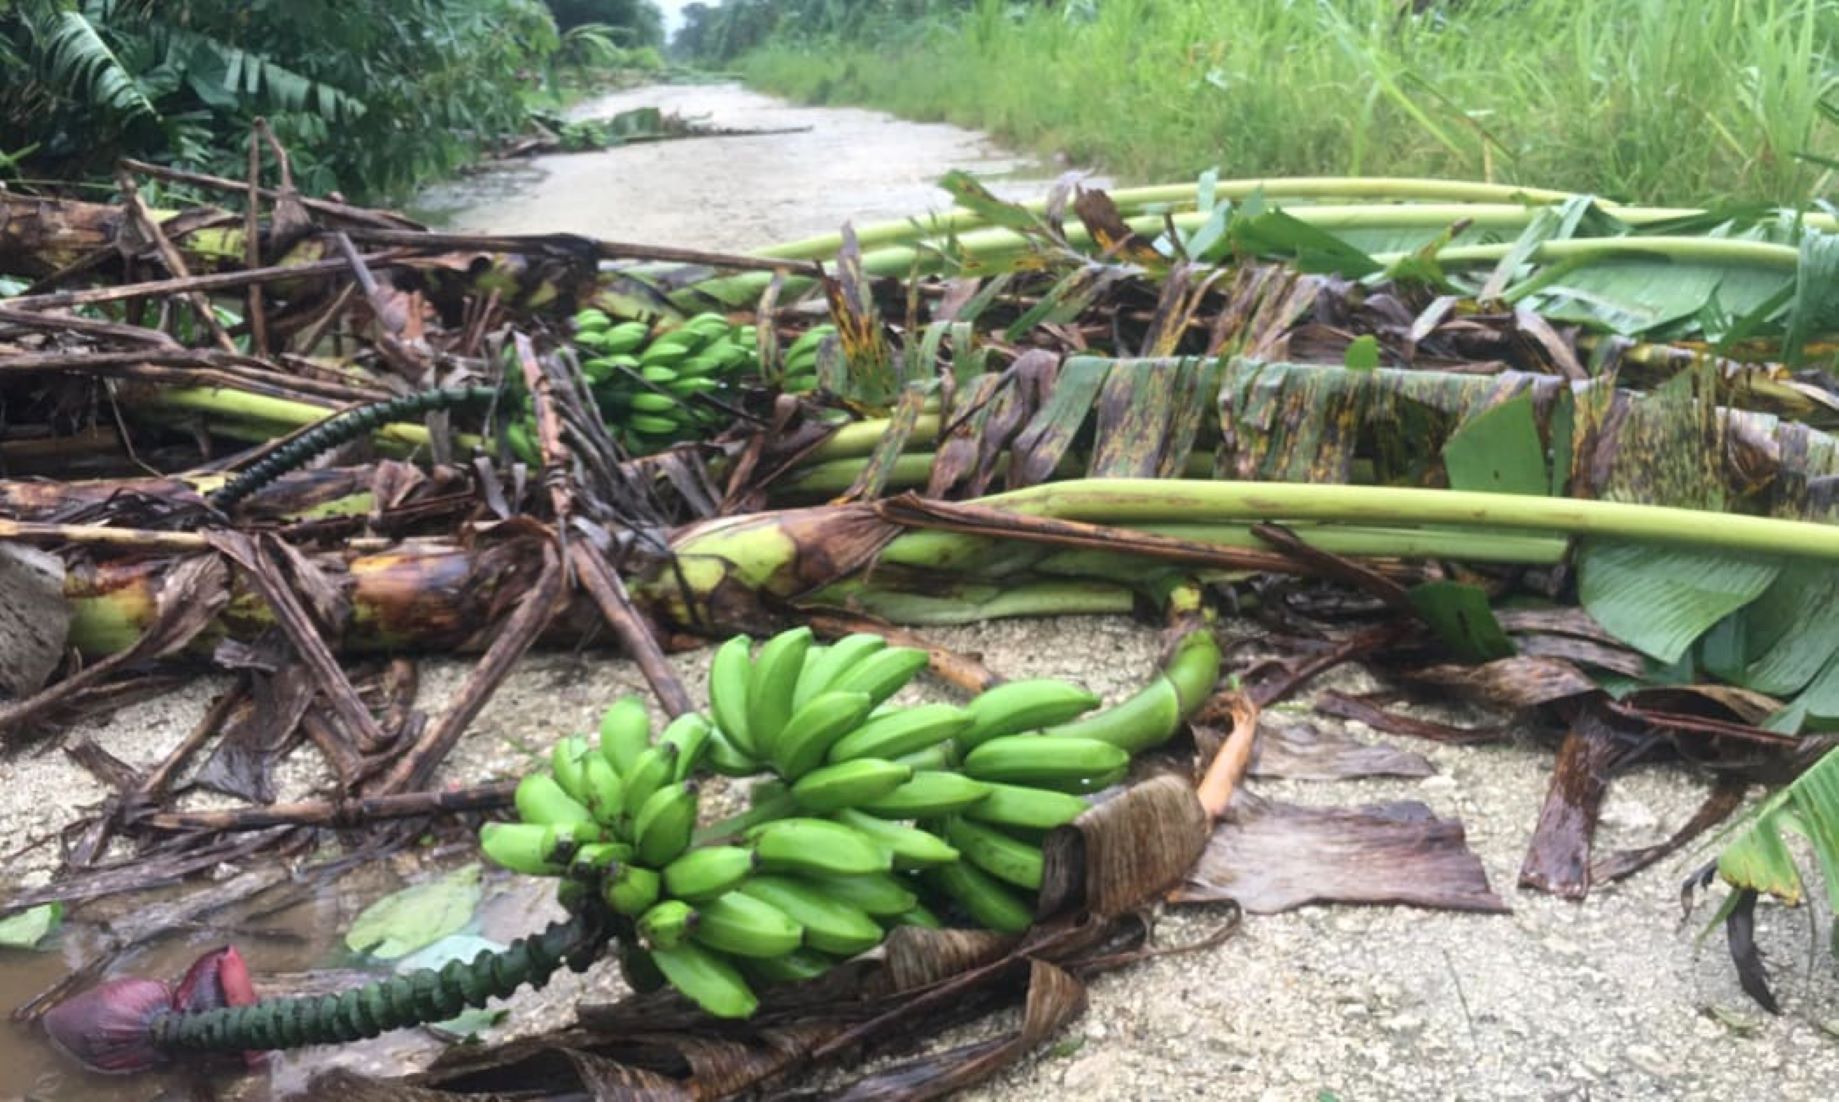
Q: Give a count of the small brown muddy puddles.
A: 1